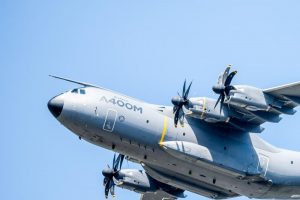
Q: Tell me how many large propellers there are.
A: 3